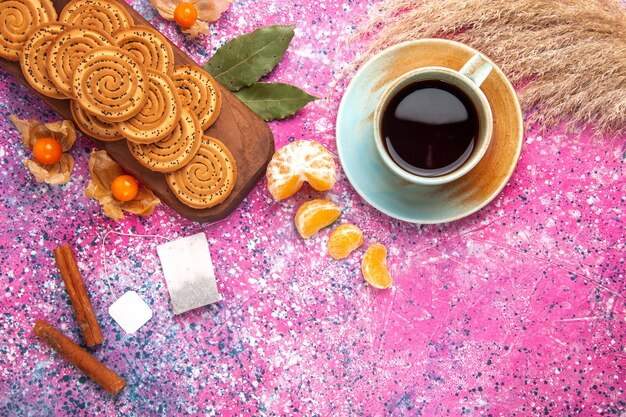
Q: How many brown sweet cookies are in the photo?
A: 11